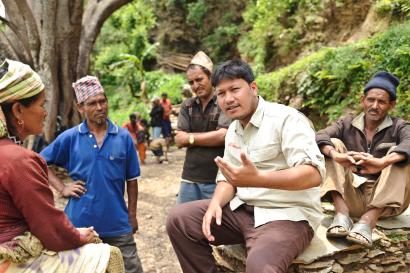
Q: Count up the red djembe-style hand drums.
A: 0